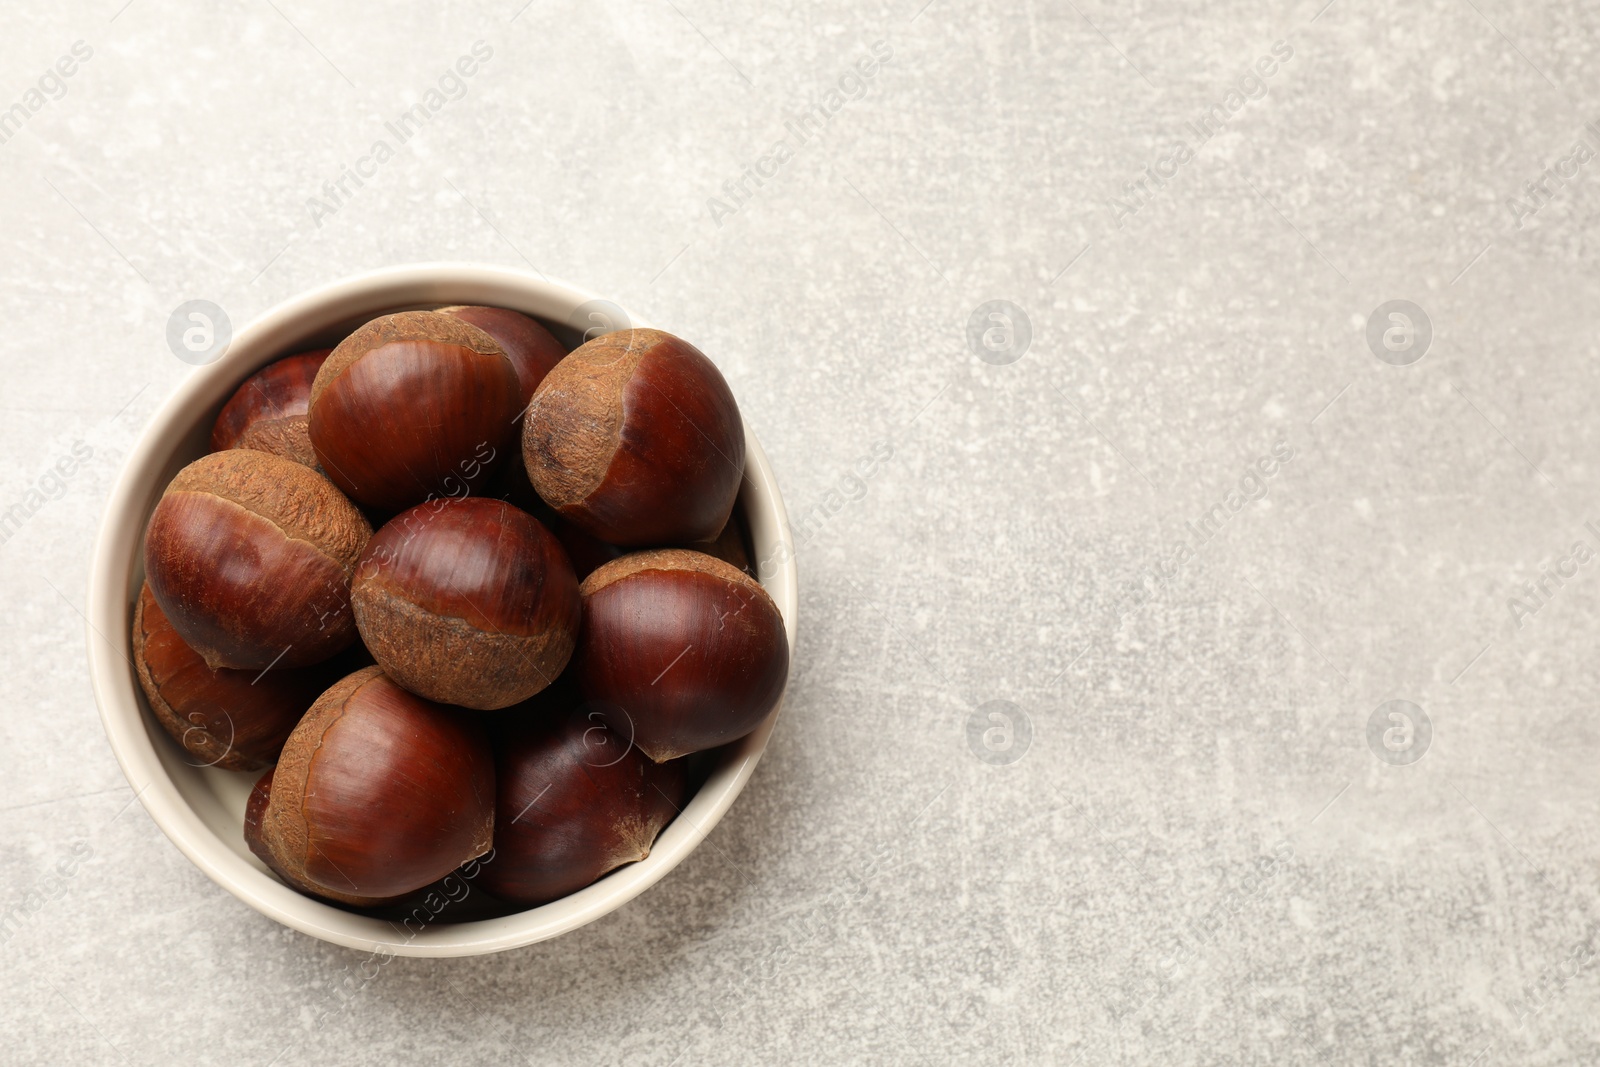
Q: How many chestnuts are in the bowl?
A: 12